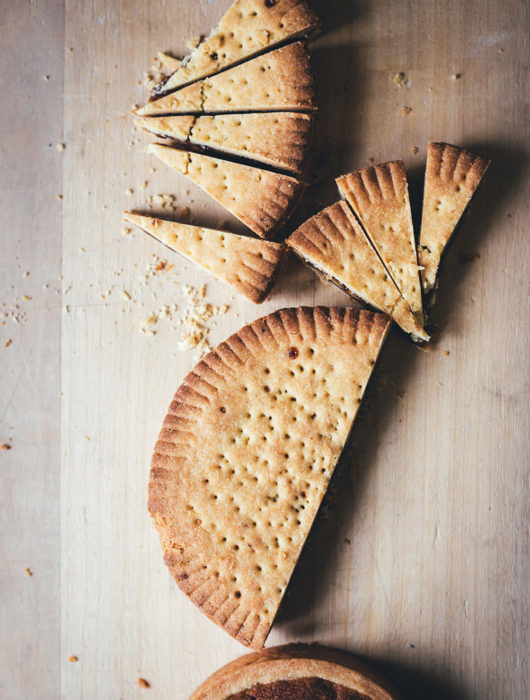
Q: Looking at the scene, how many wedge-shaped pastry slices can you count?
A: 8